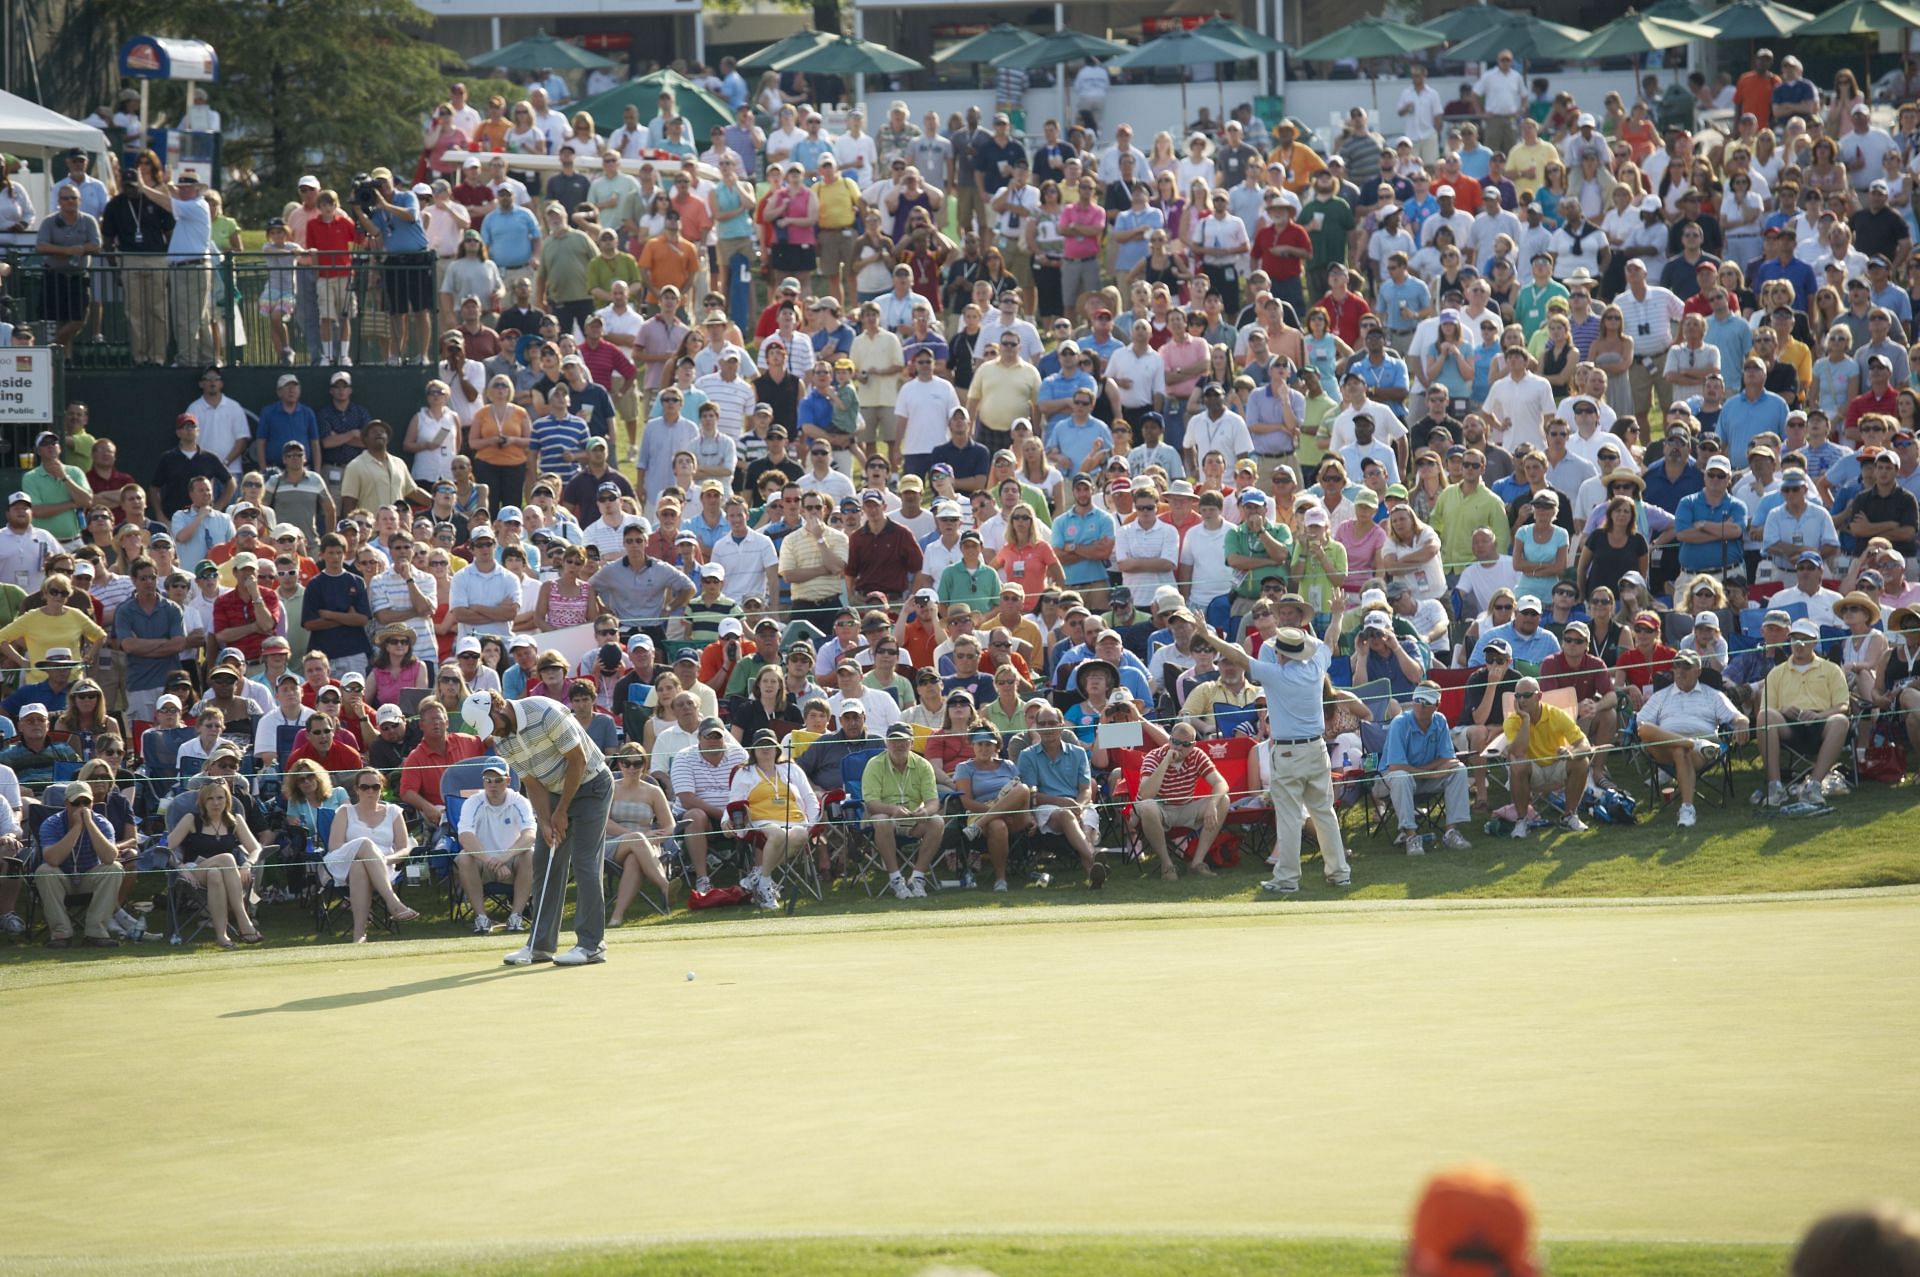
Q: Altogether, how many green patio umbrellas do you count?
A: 15